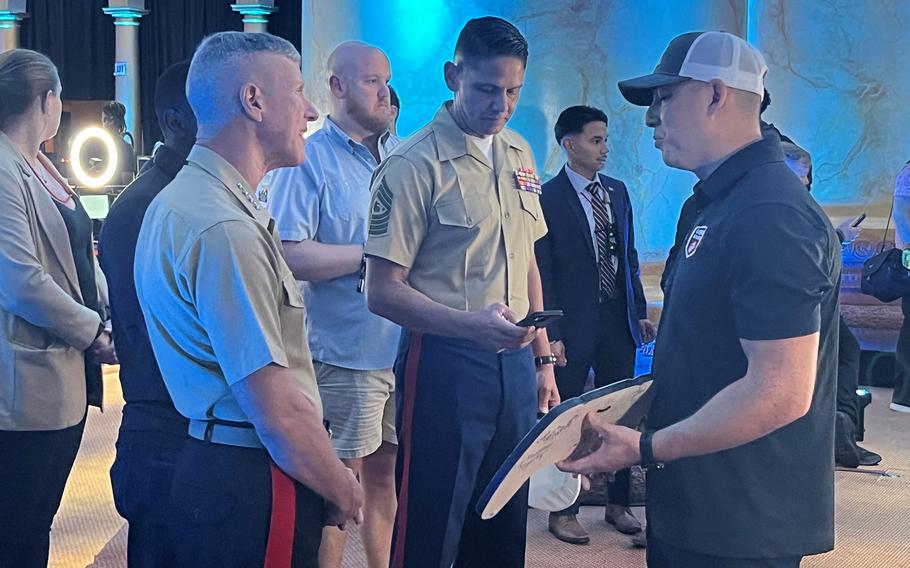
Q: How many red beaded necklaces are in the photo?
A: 1